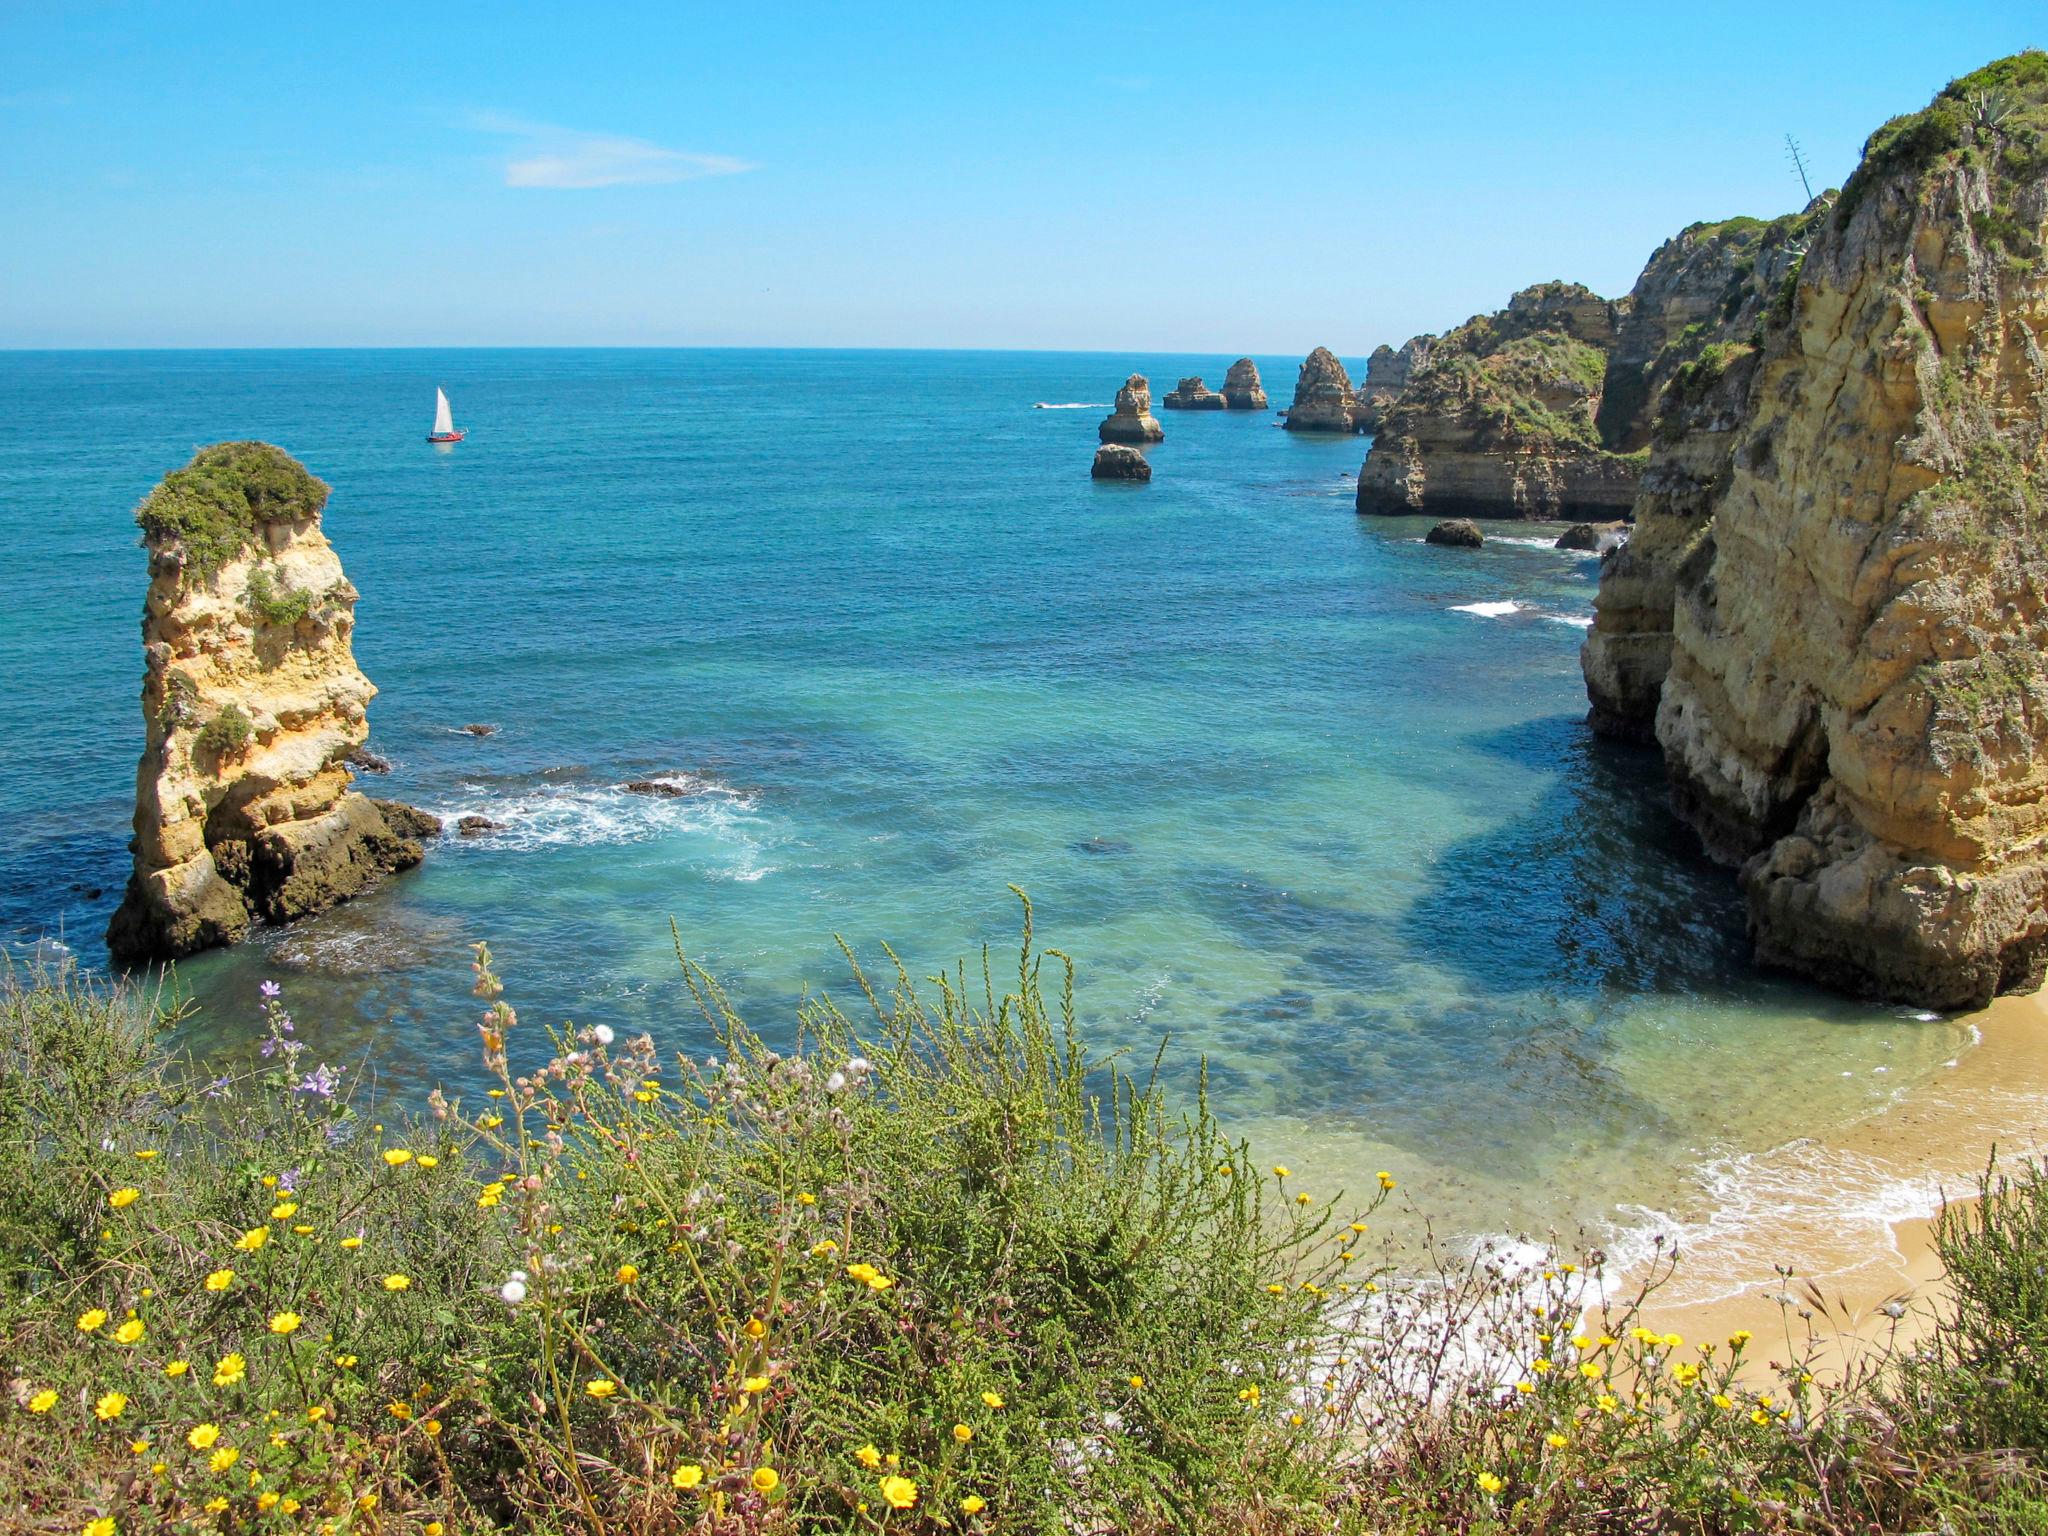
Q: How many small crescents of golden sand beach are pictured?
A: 1